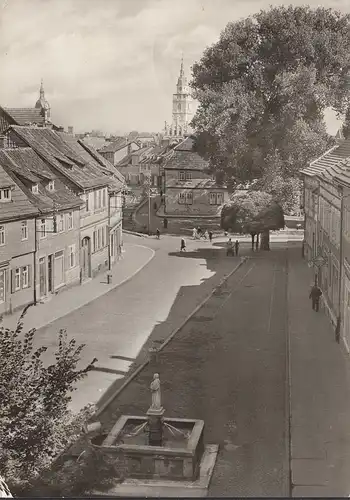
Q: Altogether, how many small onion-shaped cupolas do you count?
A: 1